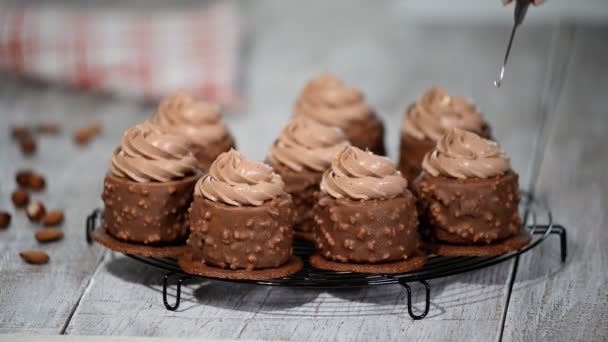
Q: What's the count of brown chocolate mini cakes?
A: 8